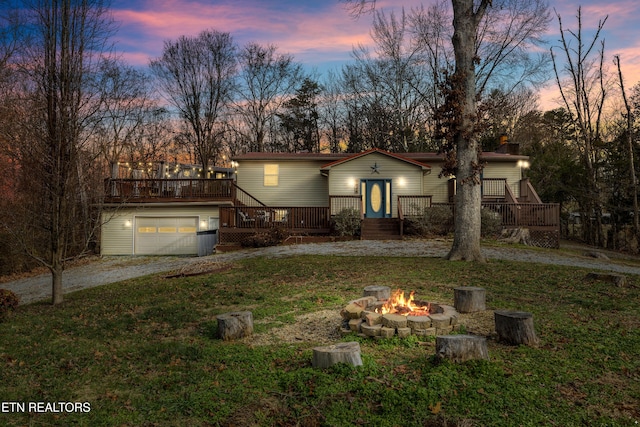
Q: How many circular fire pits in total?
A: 1